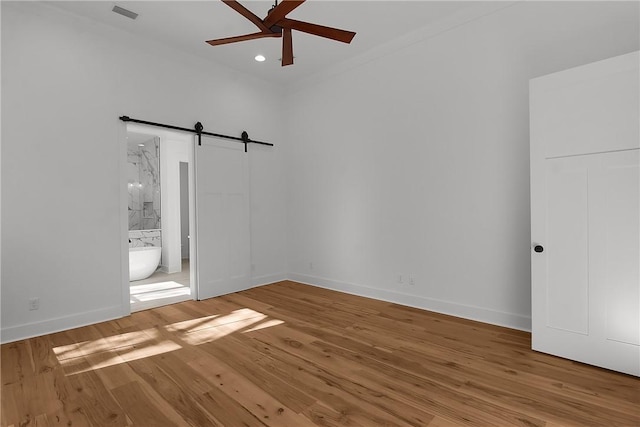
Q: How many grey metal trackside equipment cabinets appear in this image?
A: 0